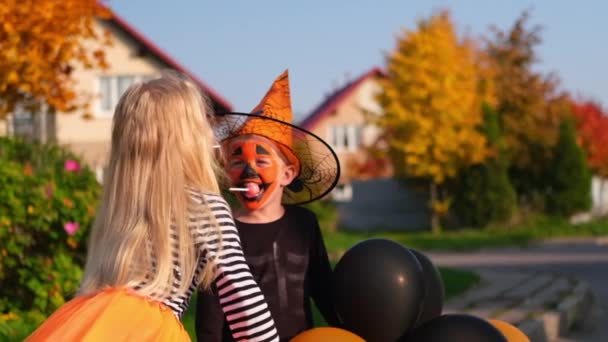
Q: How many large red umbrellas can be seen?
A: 0